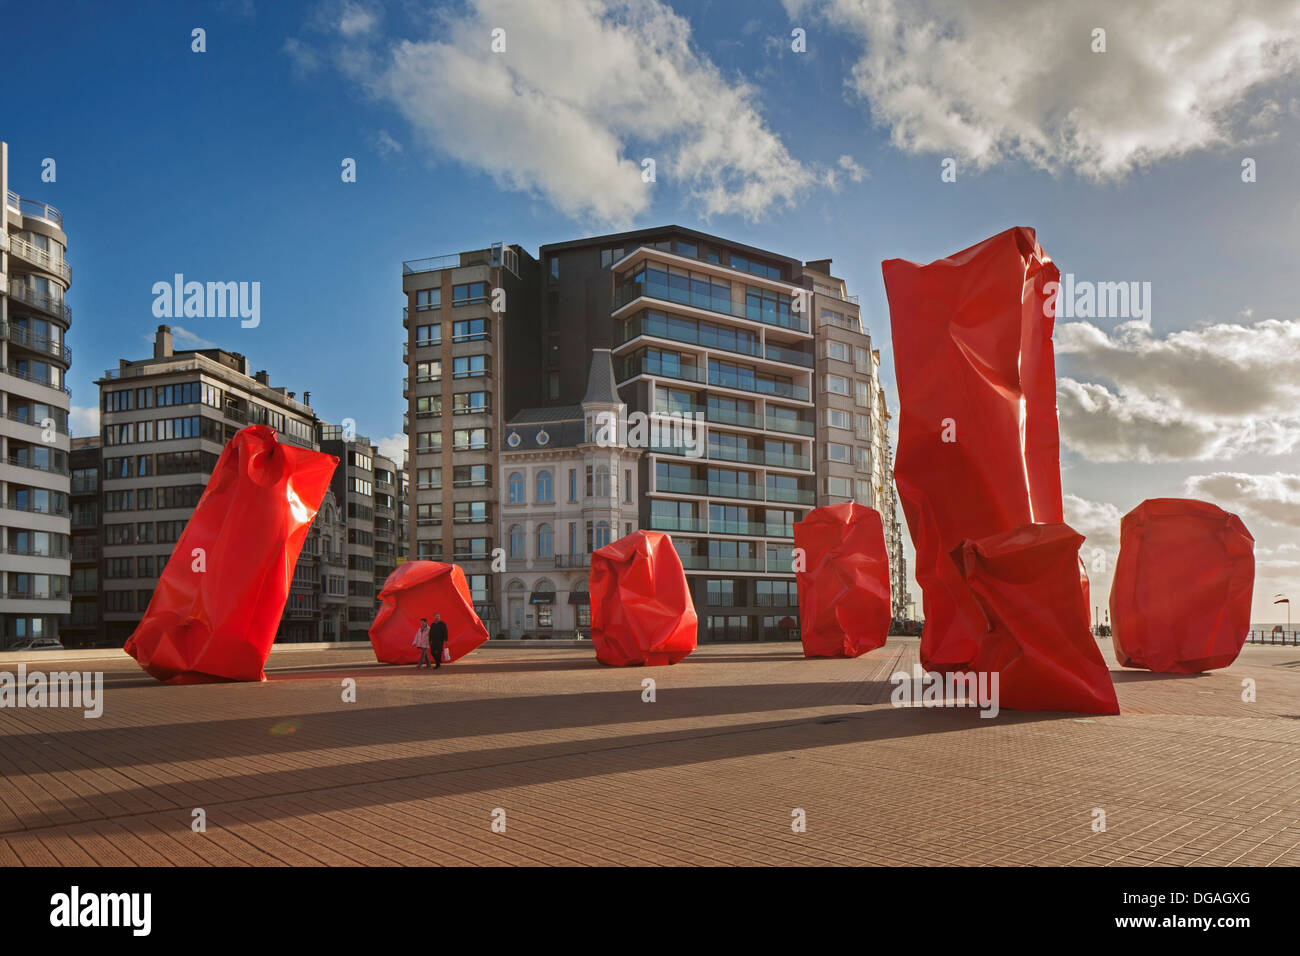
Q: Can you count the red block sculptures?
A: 7